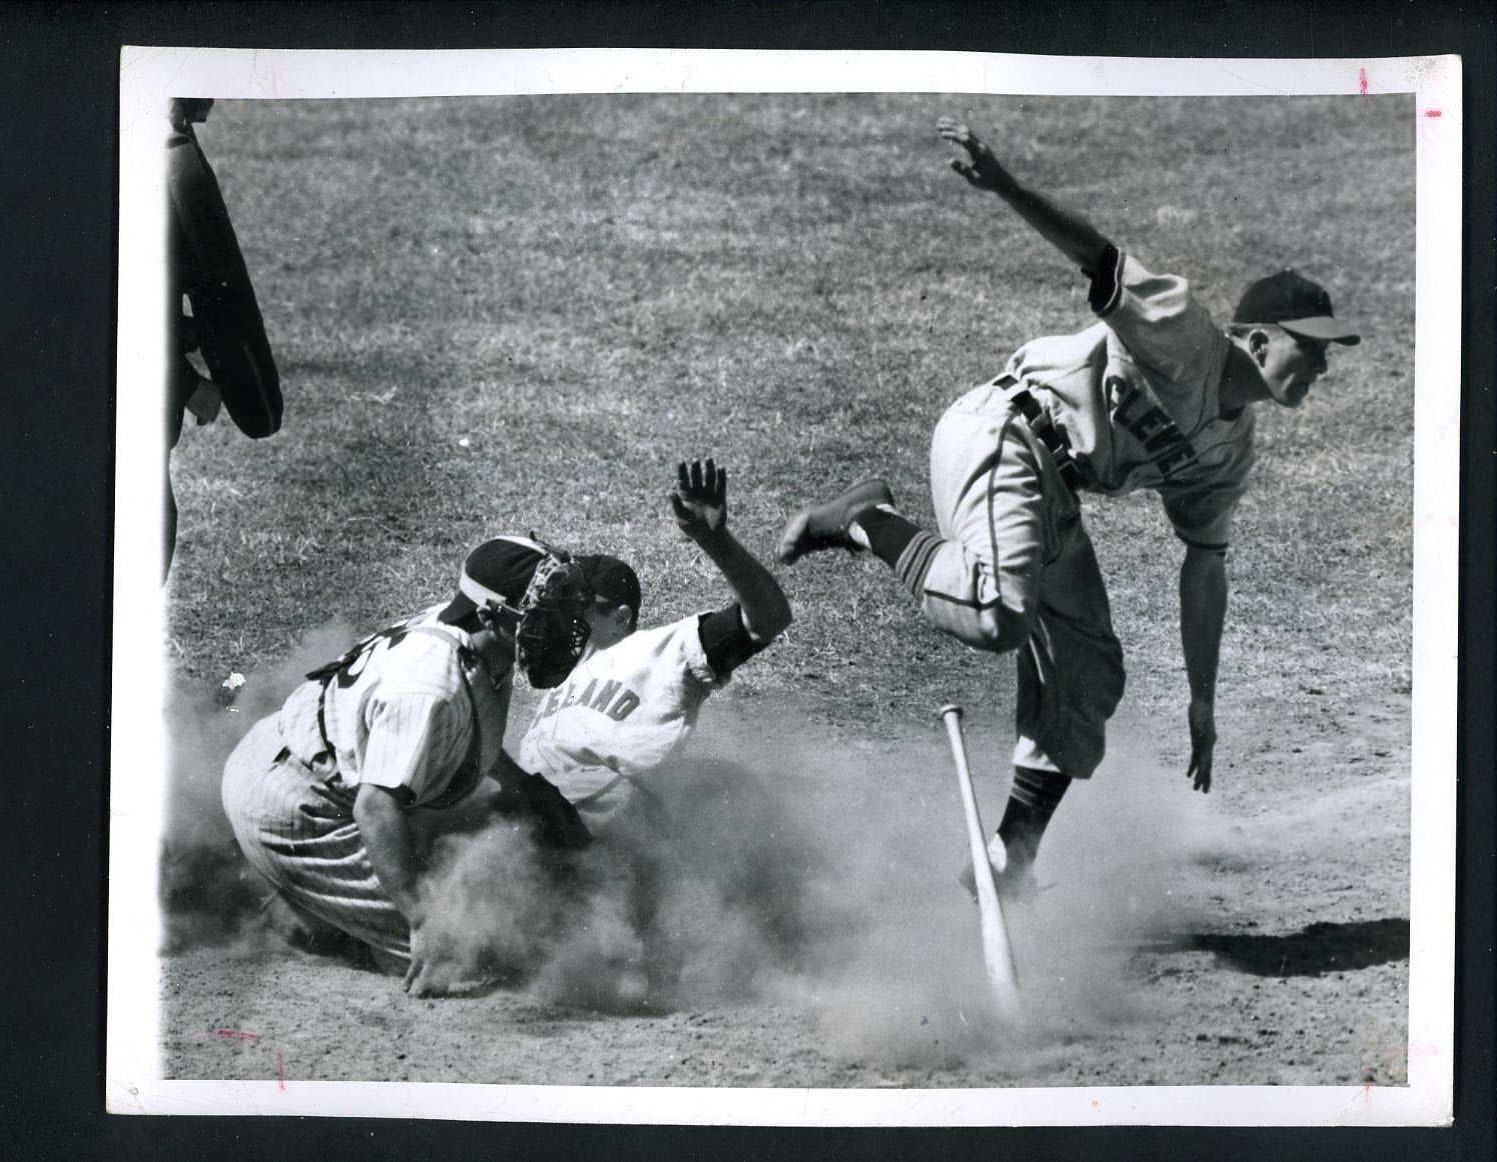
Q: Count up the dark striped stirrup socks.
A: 2